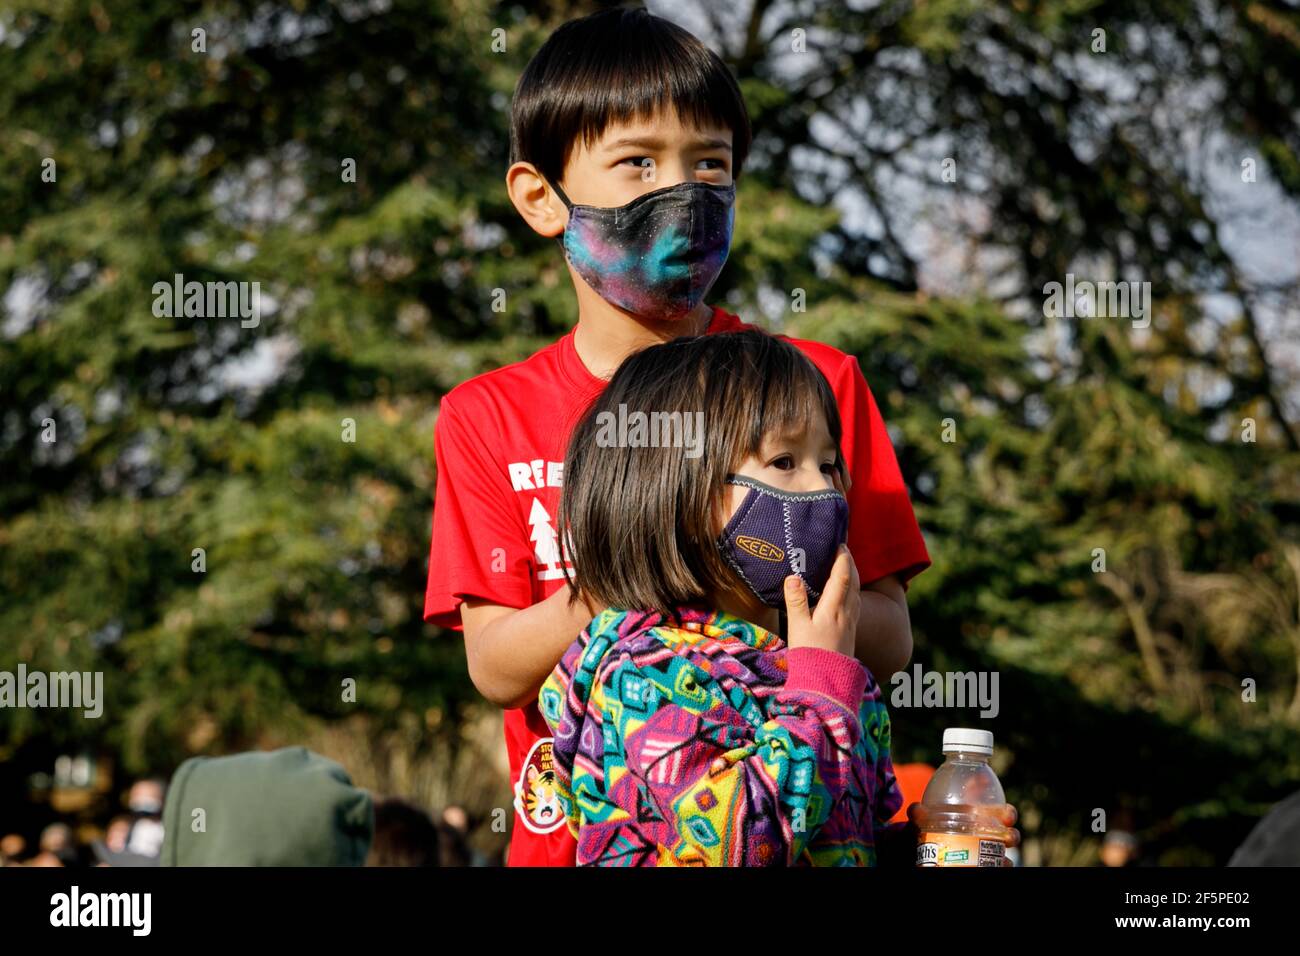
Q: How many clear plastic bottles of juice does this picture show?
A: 1